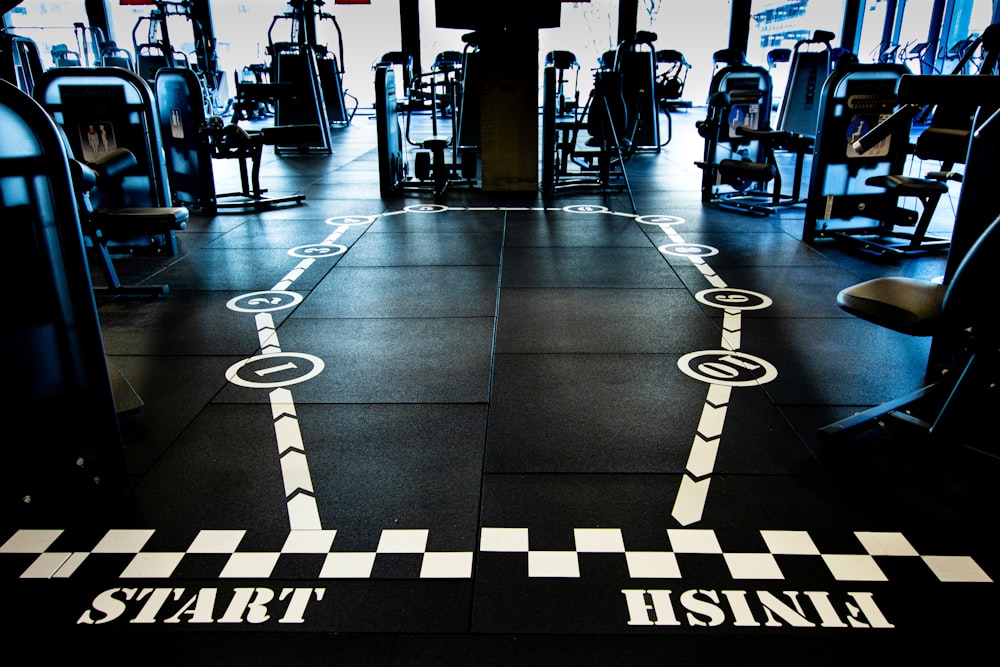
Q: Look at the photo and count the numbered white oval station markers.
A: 10